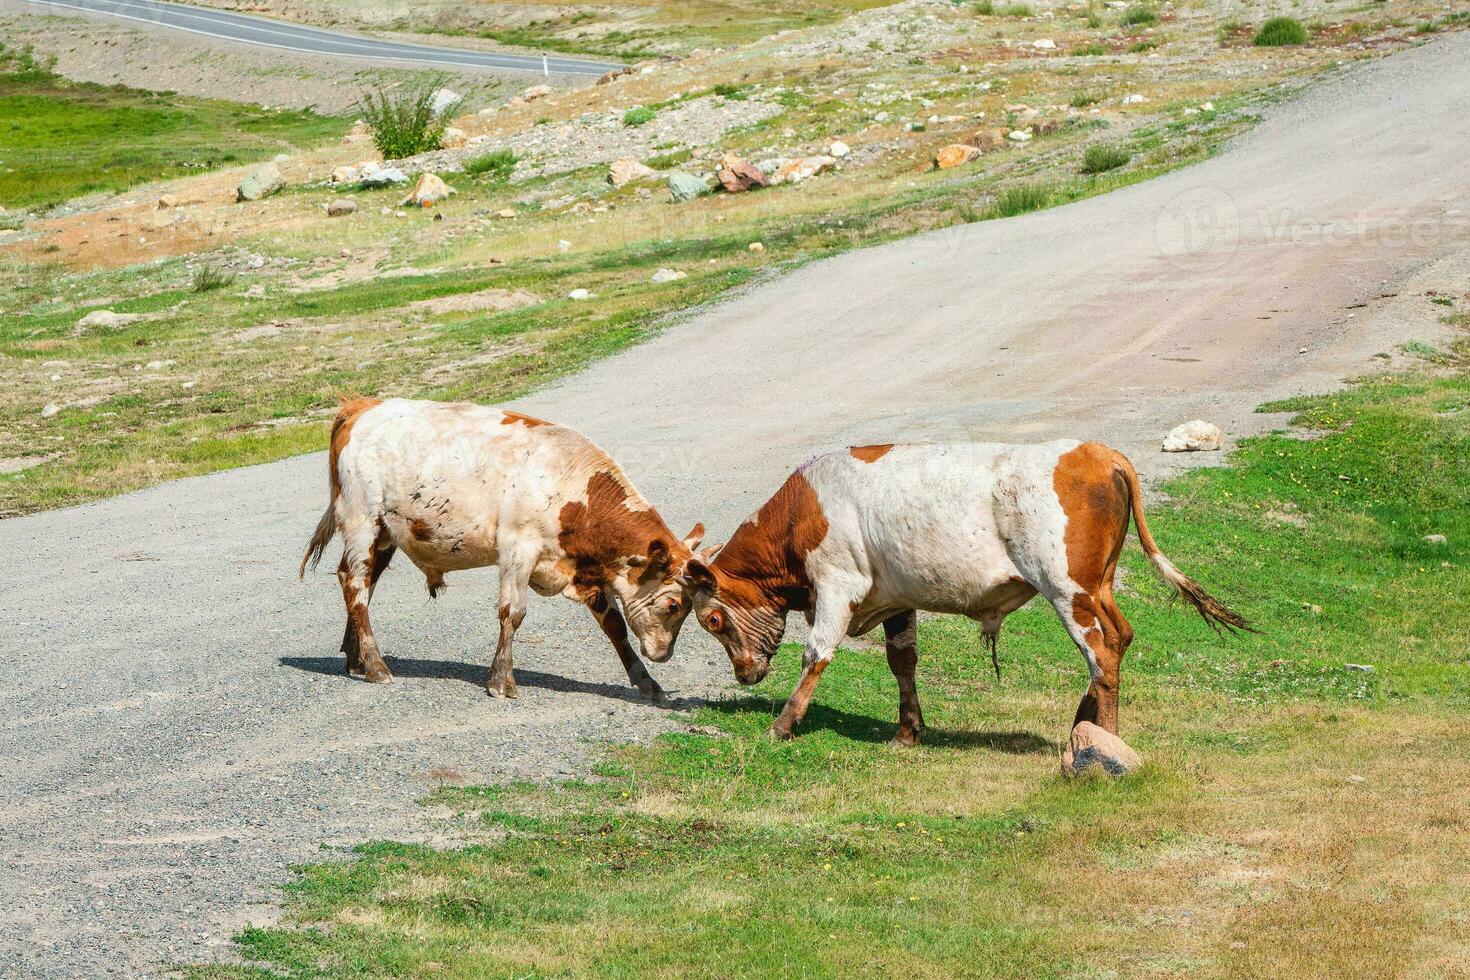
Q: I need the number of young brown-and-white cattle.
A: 2